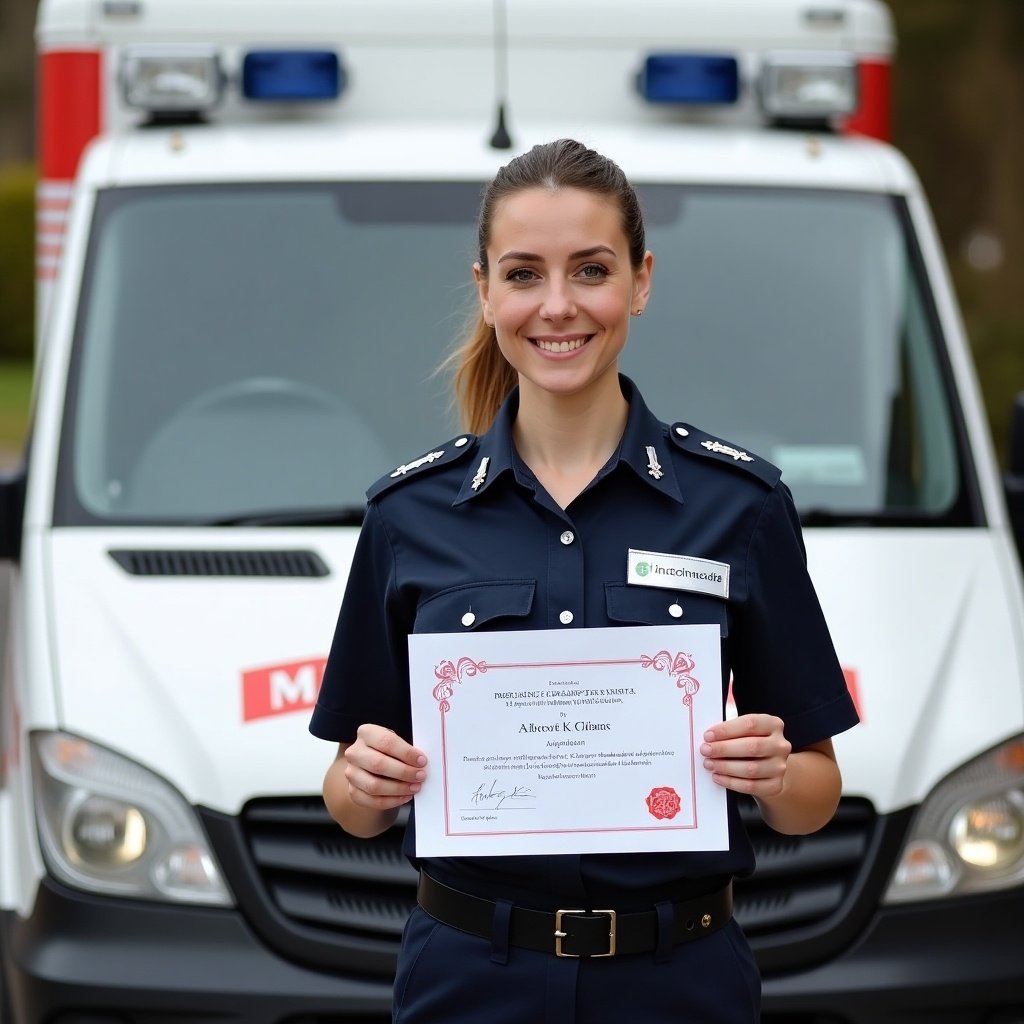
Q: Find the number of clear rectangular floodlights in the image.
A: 2